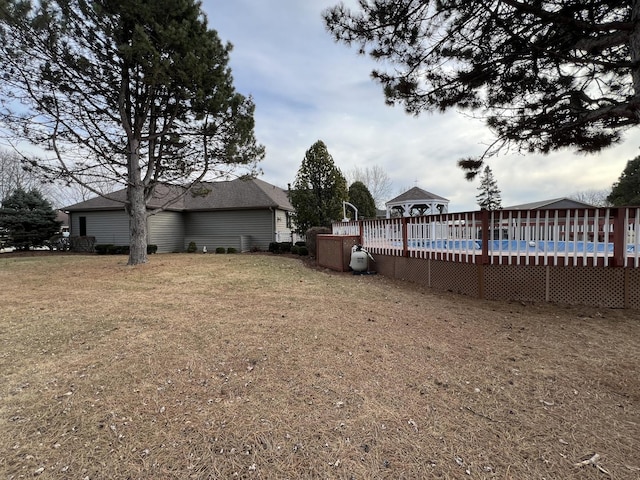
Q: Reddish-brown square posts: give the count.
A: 4